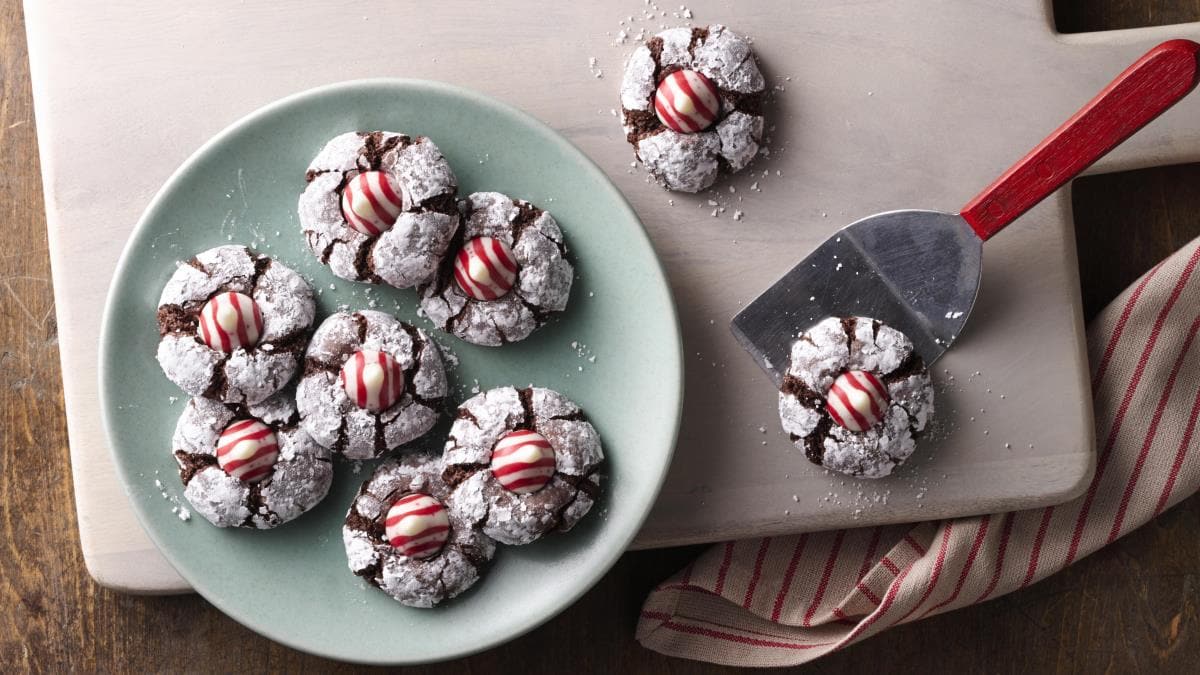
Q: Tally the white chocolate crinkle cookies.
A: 9